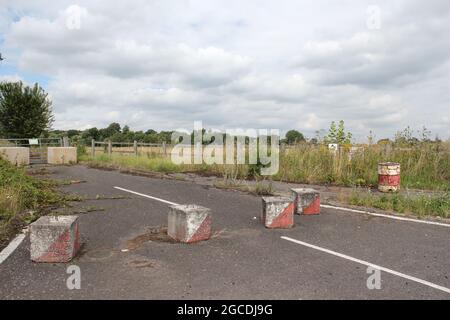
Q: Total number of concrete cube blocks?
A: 4